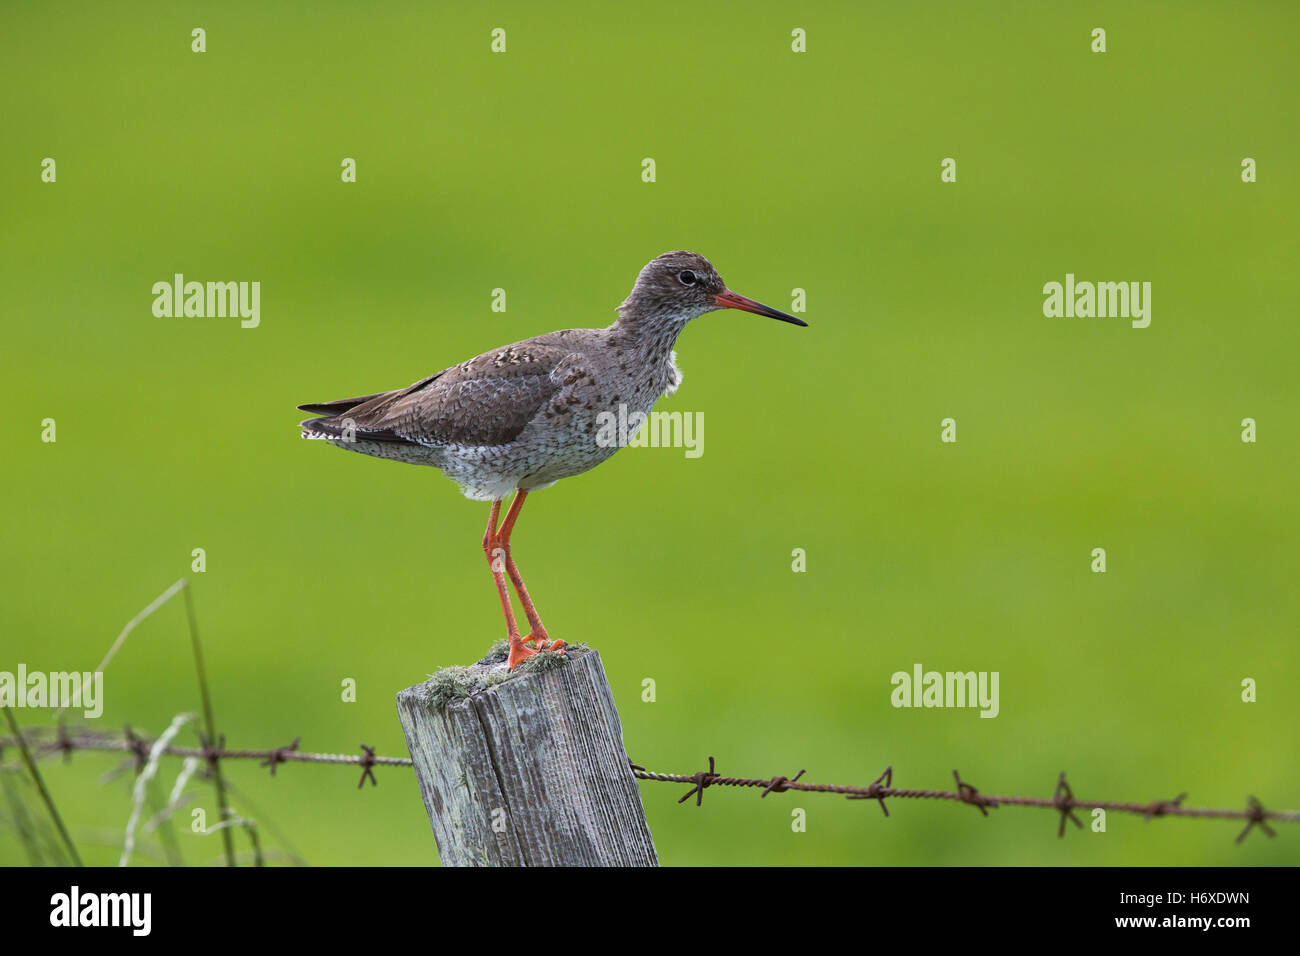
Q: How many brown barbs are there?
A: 12